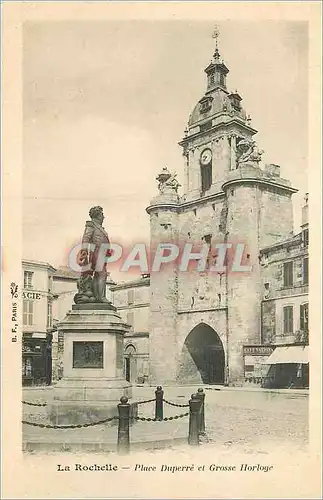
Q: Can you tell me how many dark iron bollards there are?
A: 4